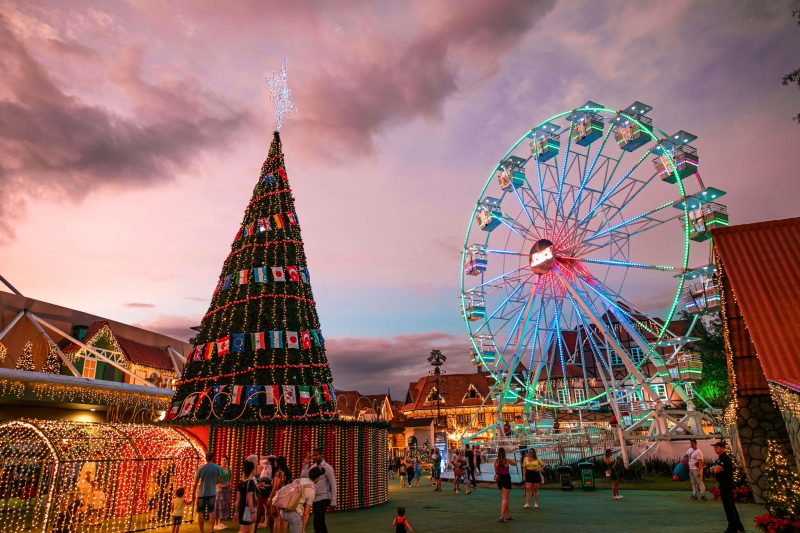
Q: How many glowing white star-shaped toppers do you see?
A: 1